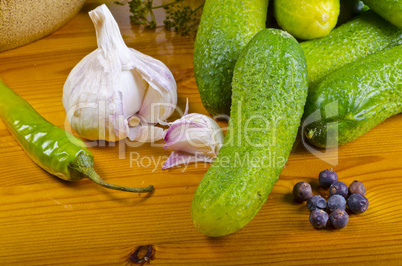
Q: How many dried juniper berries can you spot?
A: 9